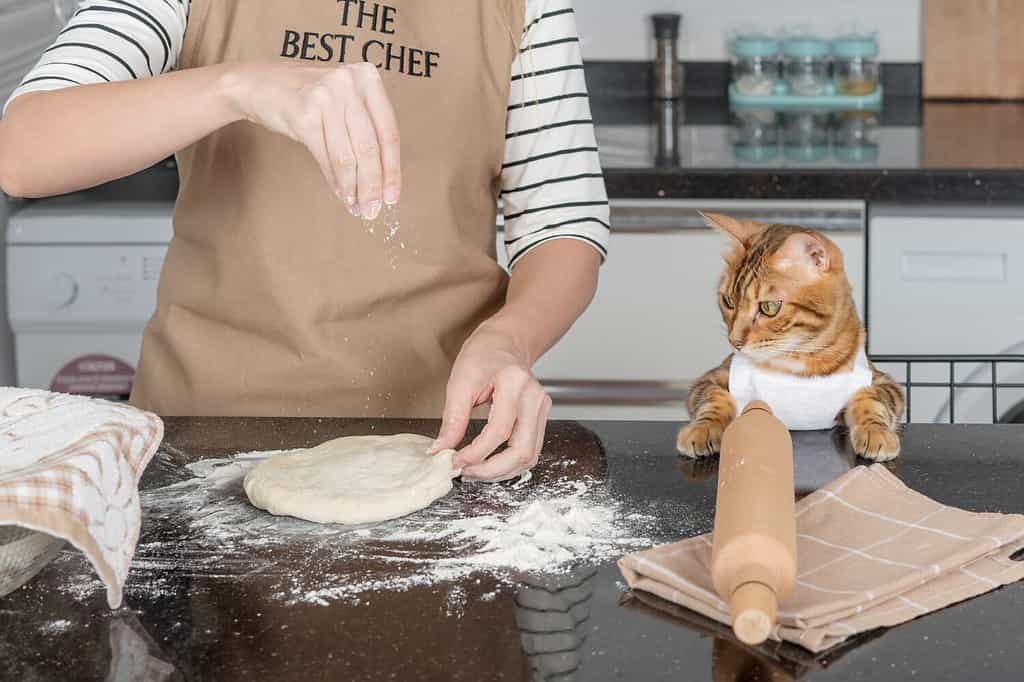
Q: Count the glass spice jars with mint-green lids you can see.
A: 3